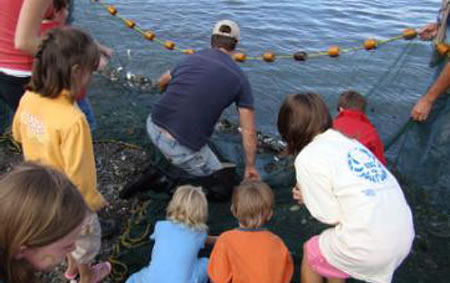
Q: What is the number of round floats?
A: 12